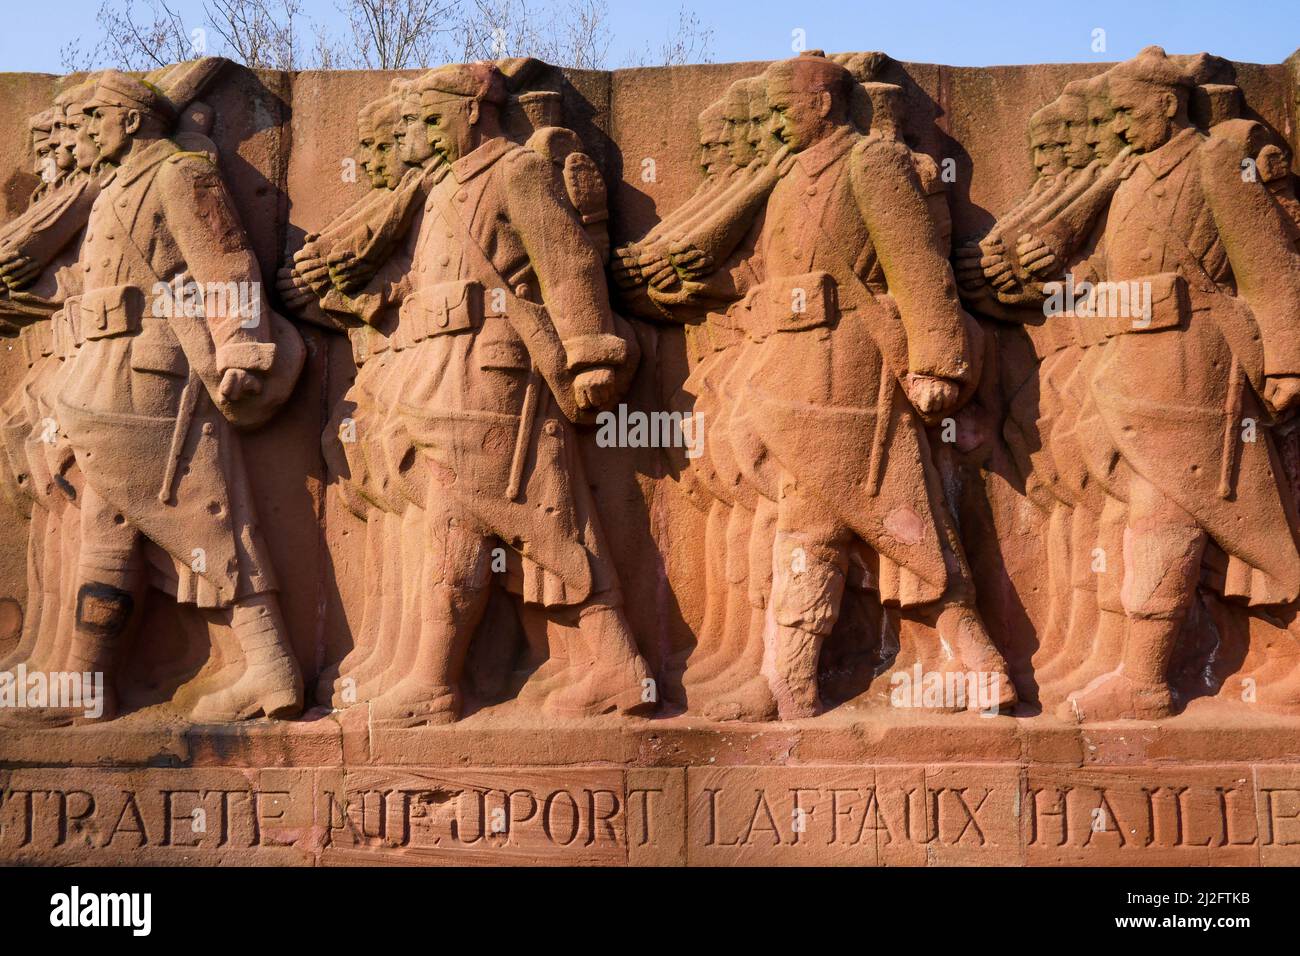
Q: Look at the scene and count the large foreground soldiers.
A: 4